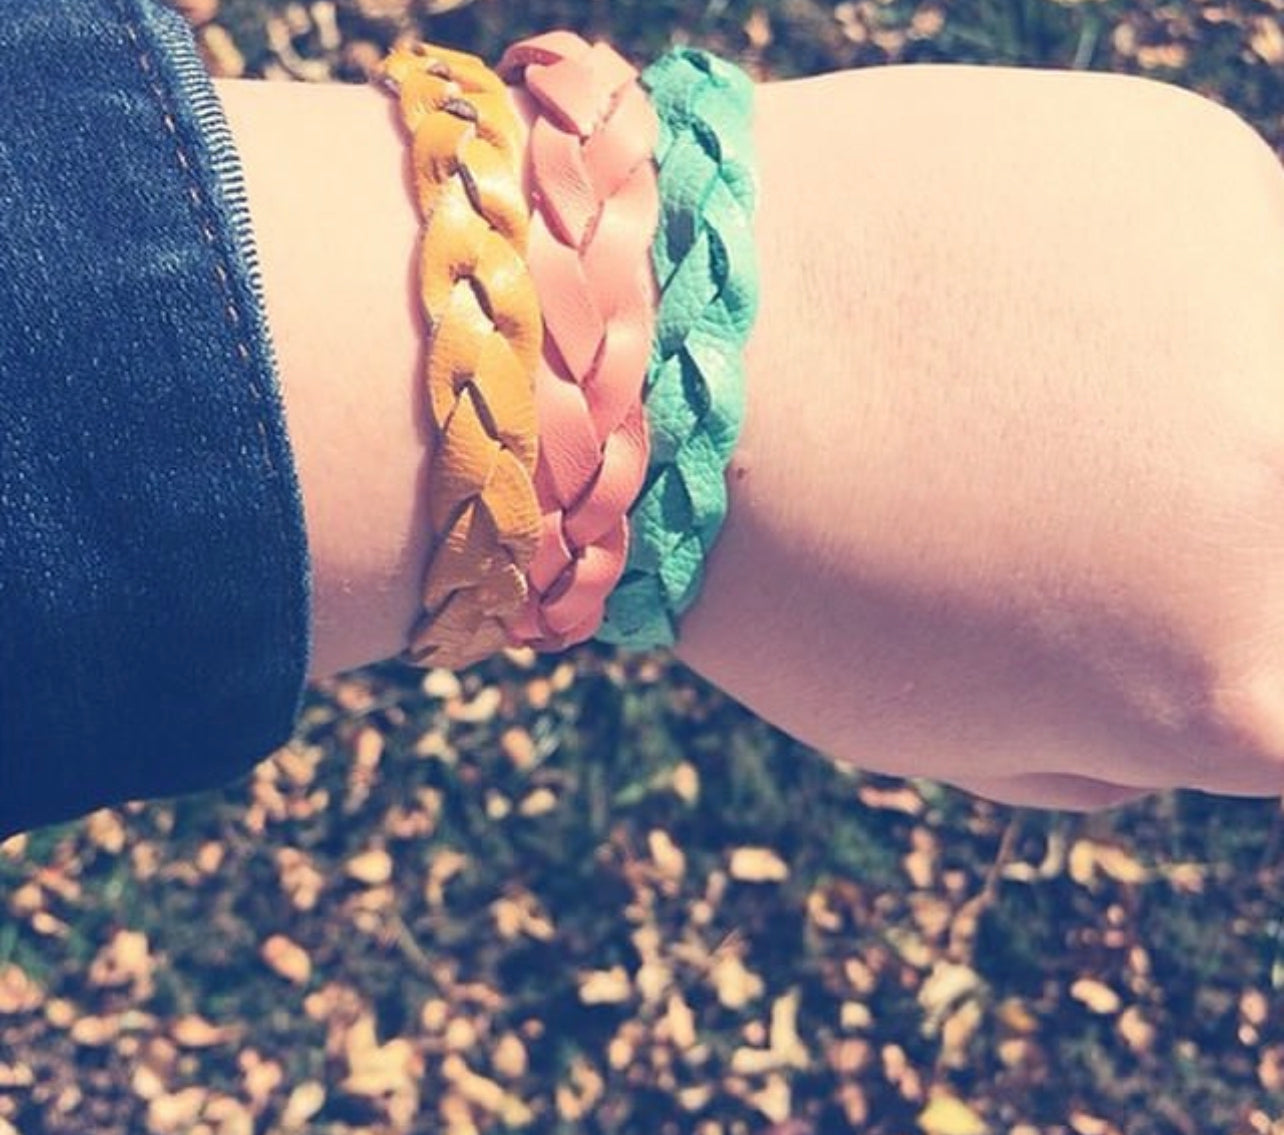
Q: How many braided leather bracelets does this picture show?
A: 3